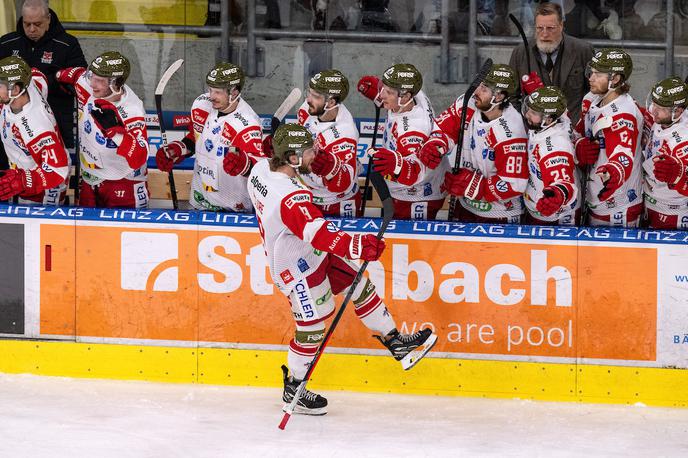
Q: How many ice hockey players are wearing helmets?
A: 10